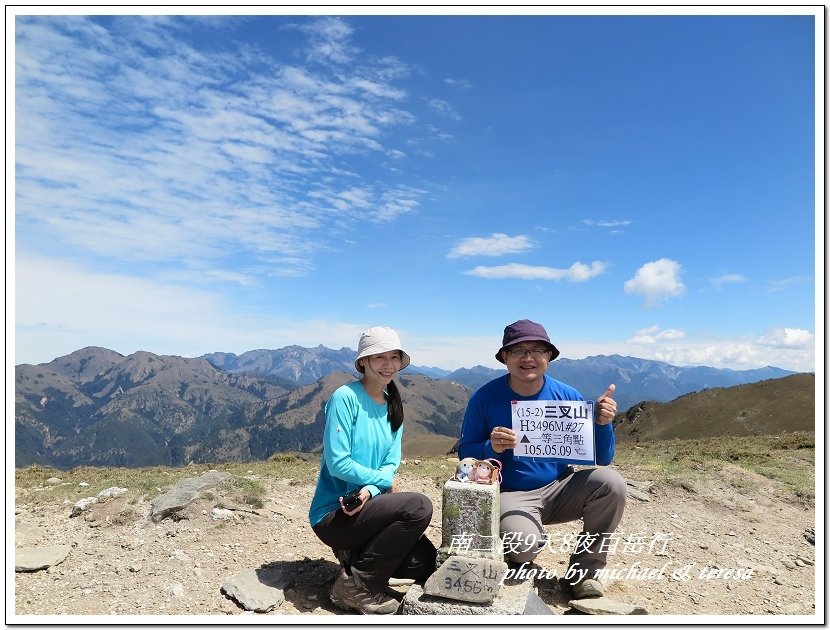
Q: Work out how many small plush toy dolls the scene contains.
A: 2